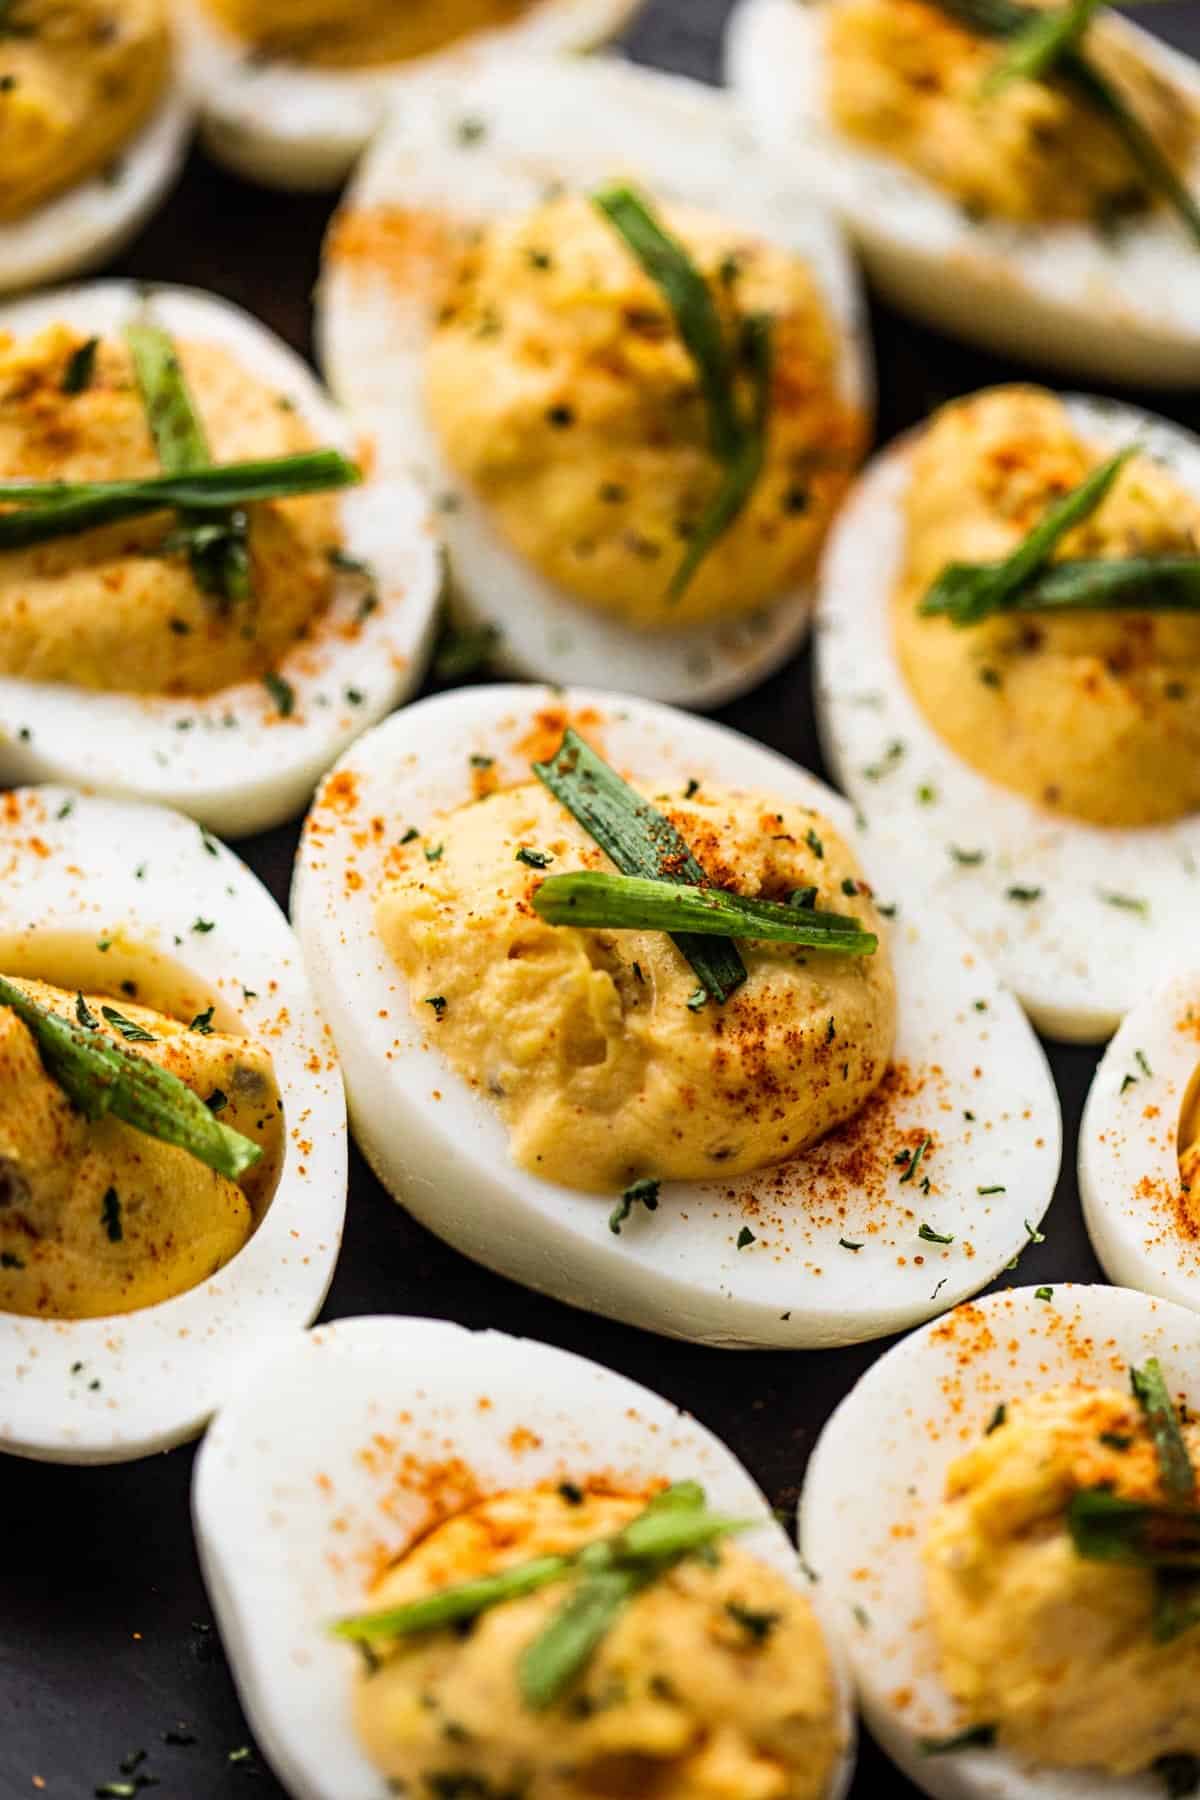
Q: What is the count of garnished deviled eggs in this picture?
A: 11